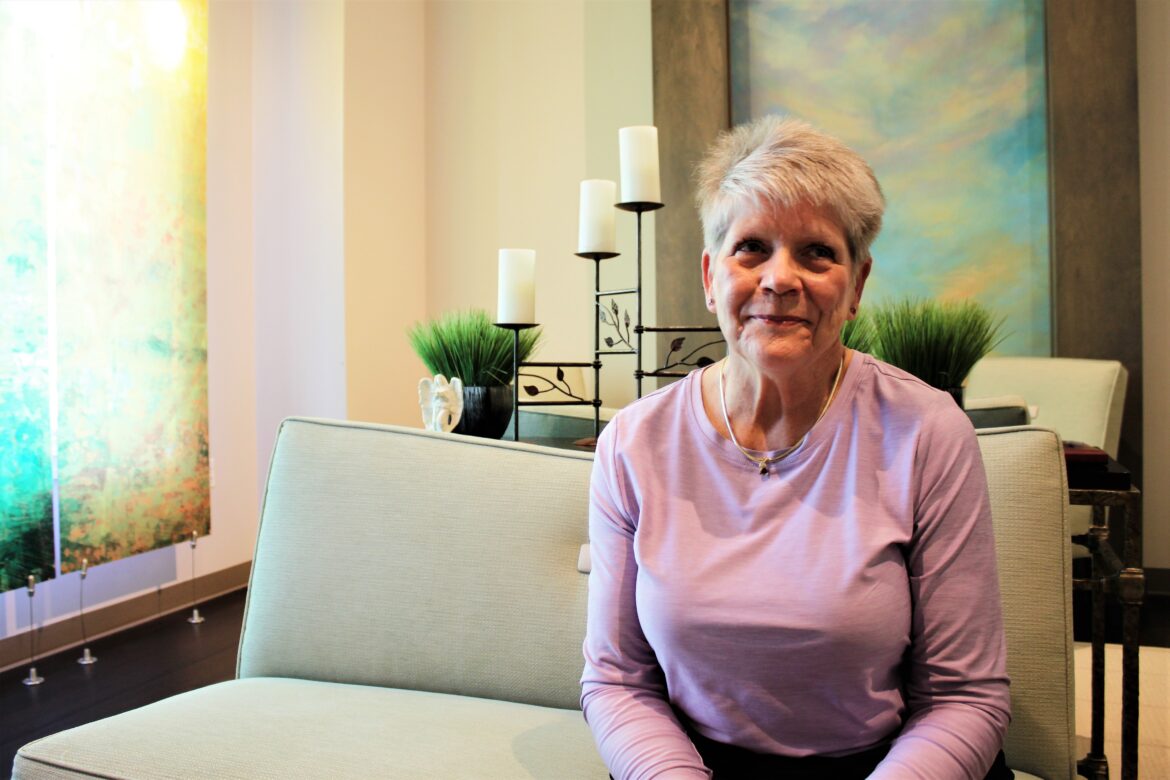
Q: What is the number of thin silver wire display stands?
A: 3